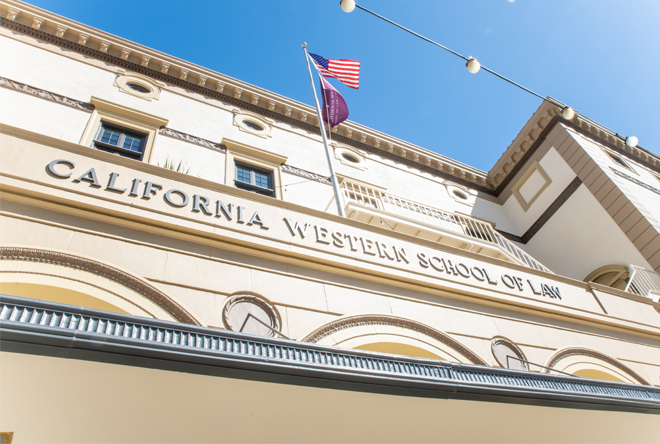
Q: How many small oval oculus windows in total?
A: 4